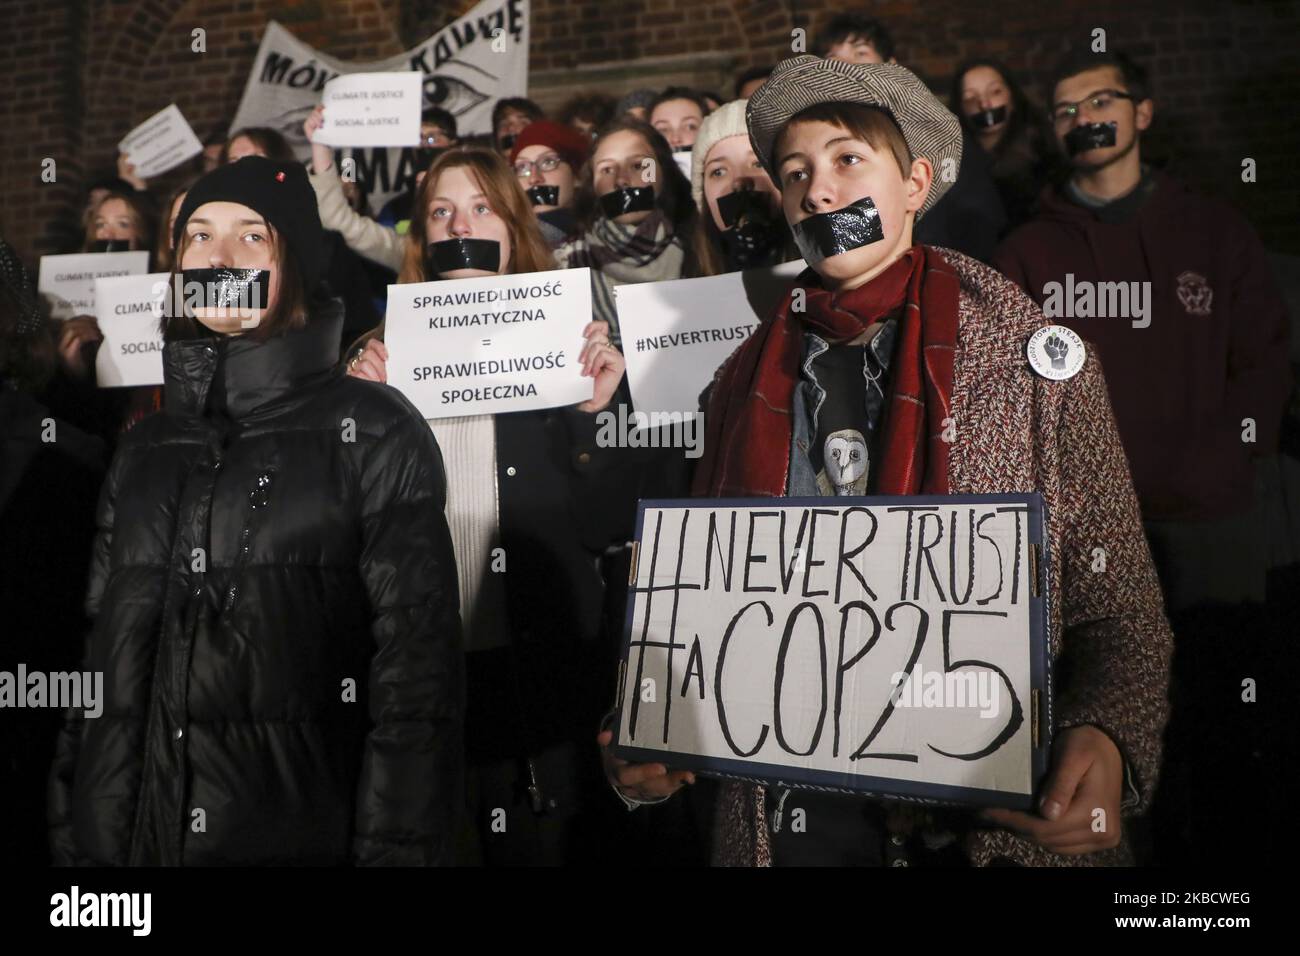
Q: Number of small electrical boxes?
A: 0